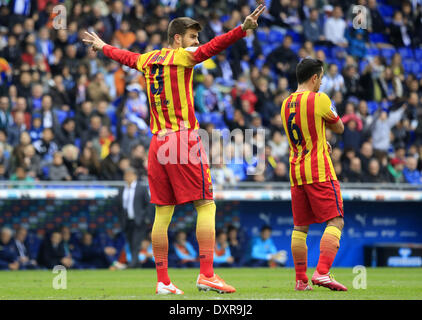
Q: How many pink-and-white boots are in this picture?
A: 2